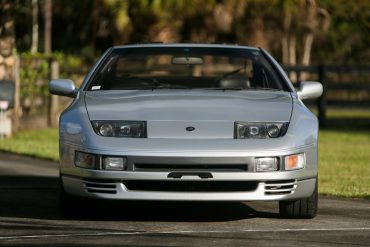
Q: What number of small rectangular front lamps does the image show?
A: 4